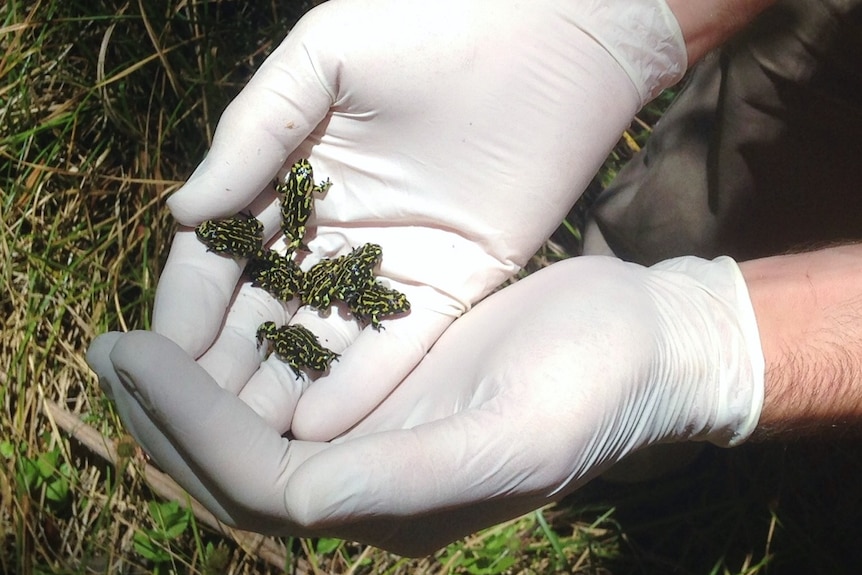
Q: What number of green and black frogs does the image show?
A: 7